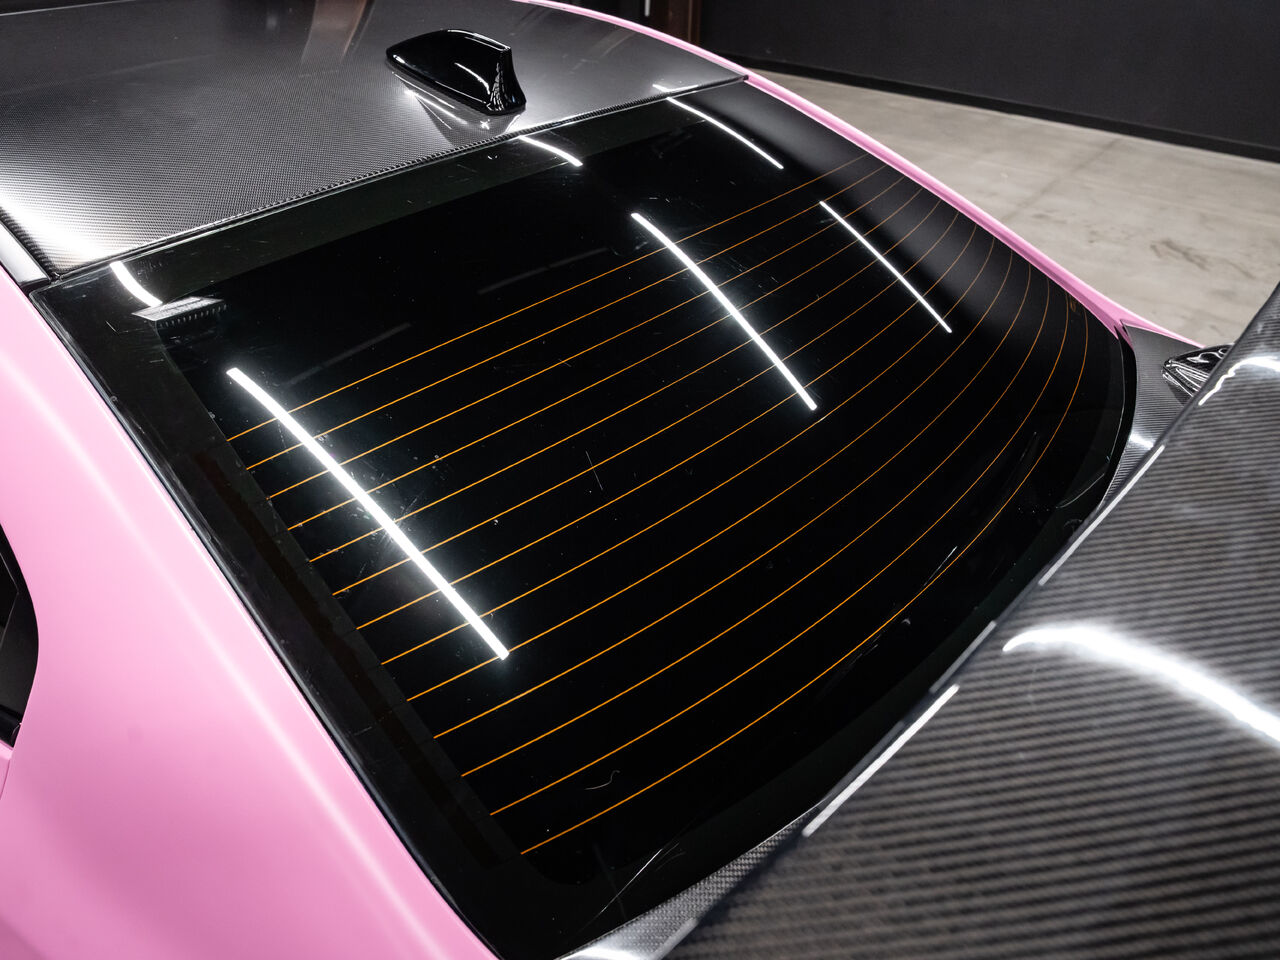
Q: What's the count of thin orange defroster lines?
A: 13